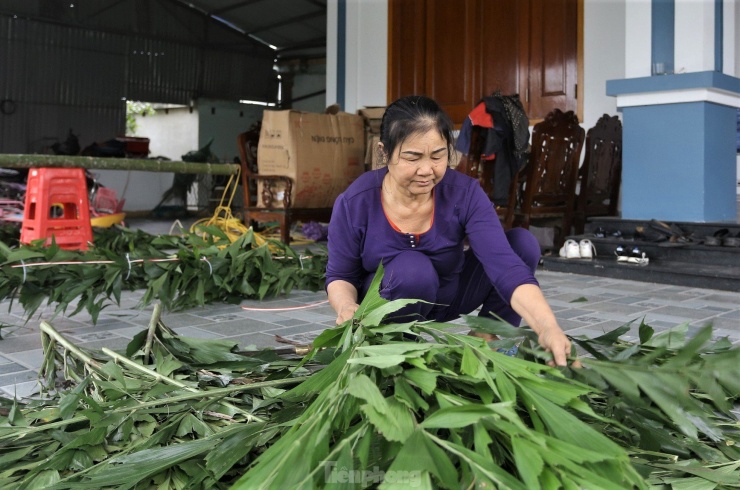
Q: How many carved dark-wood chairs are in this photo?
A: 4